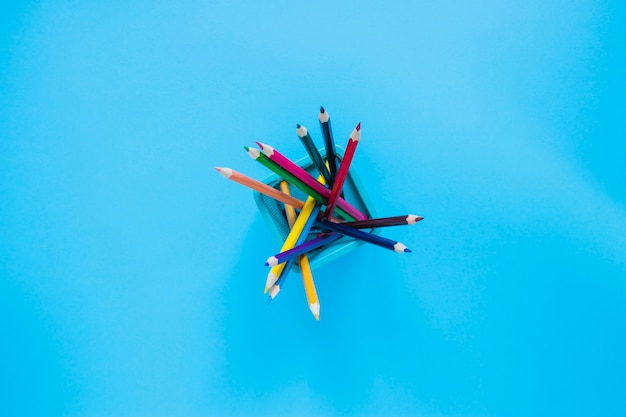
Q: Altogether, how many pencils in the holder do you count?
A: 12